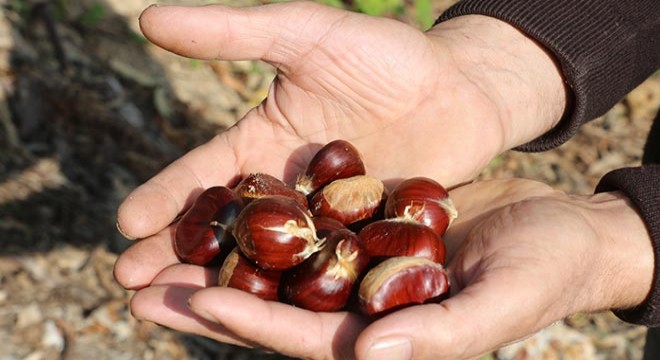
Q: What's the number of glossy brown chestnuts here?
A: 11